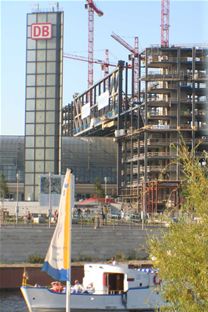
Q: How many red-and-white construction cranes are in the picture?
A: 4